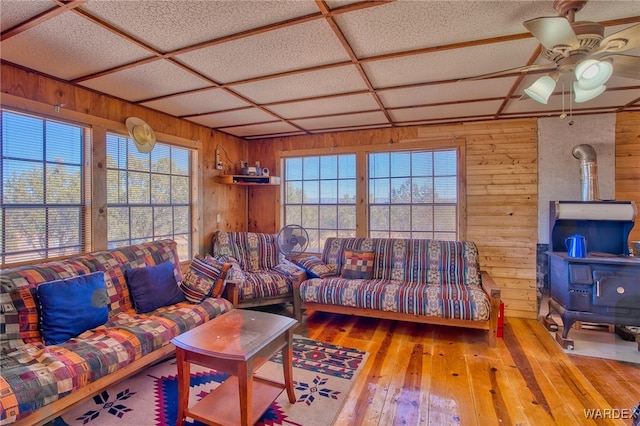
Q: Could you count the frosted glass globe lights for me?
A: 3